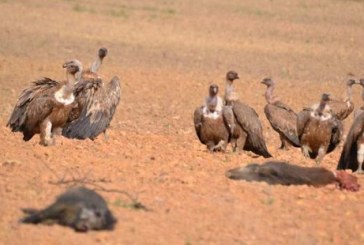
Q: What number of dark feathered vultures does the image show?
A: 8